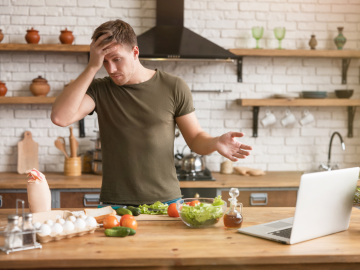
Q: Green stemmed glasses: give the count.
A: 2